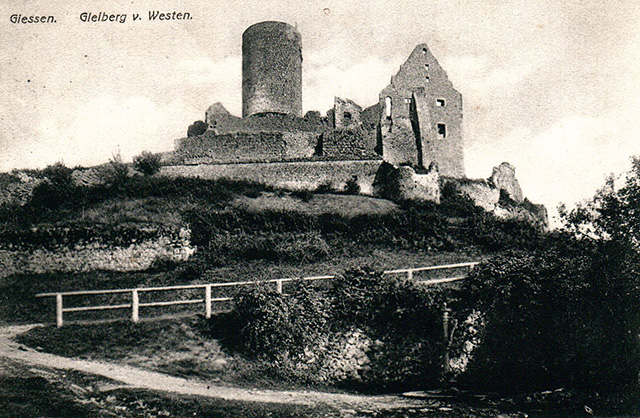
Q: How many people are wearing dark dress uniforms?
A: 0